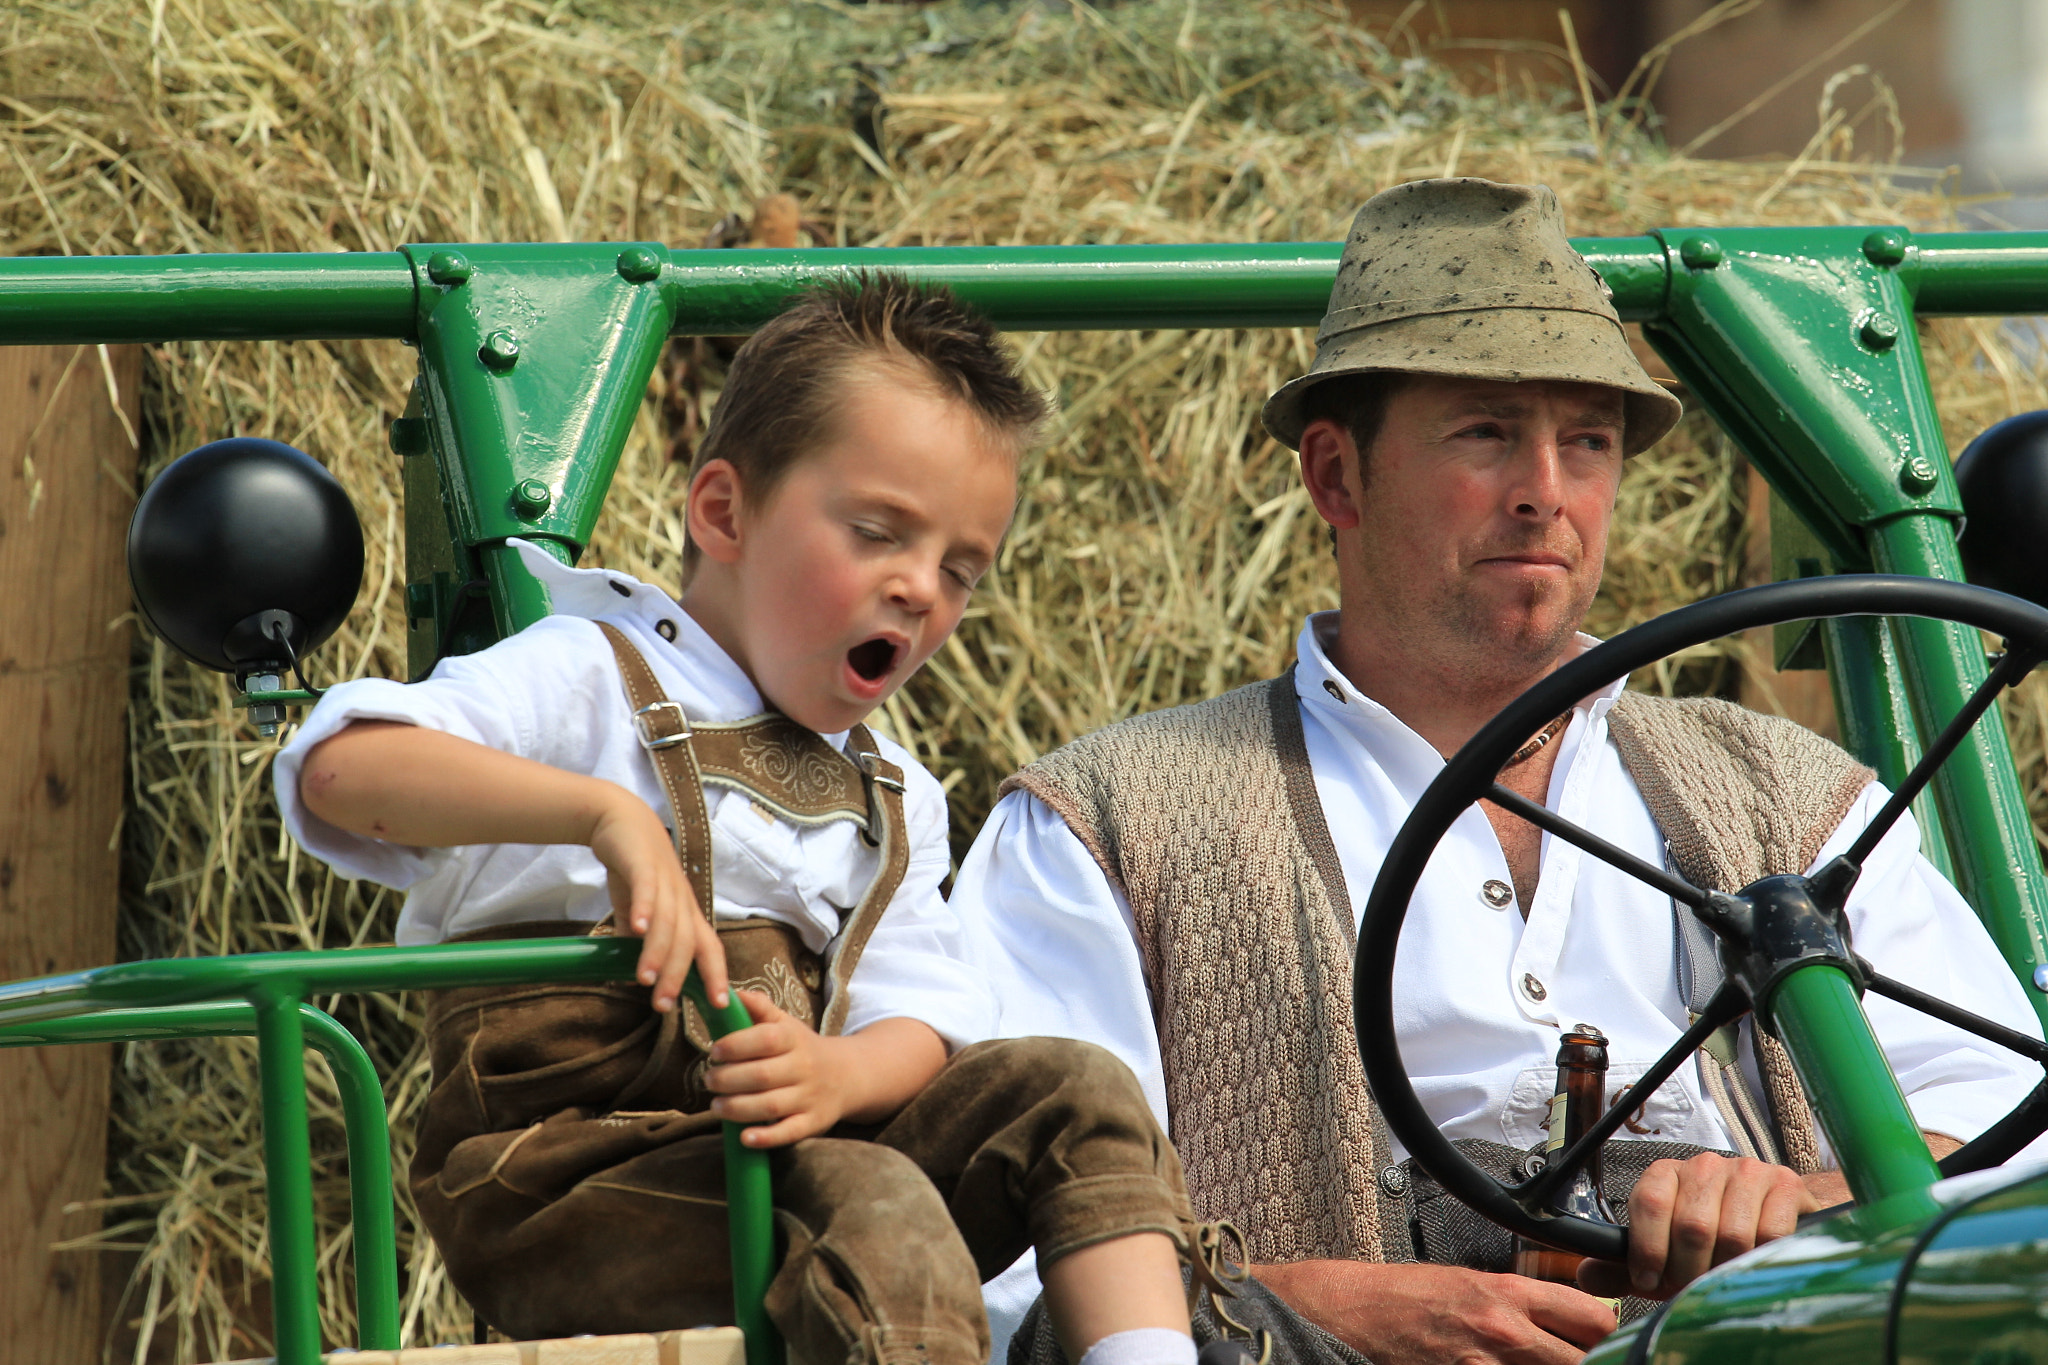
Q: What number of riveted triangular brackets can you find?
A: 2